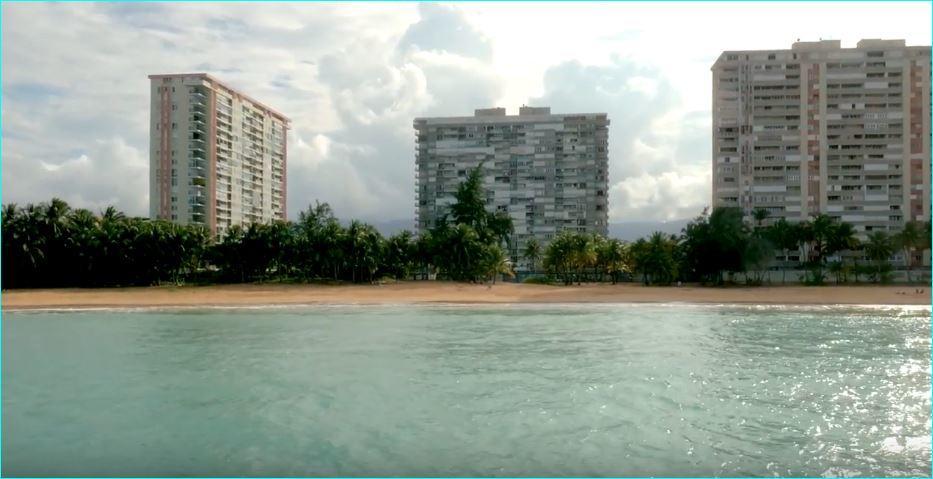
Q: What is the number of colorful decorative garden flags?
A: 0